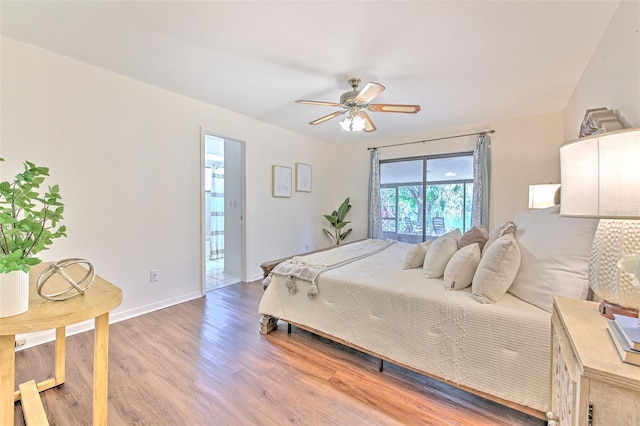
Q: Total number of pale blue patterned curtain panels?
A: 2